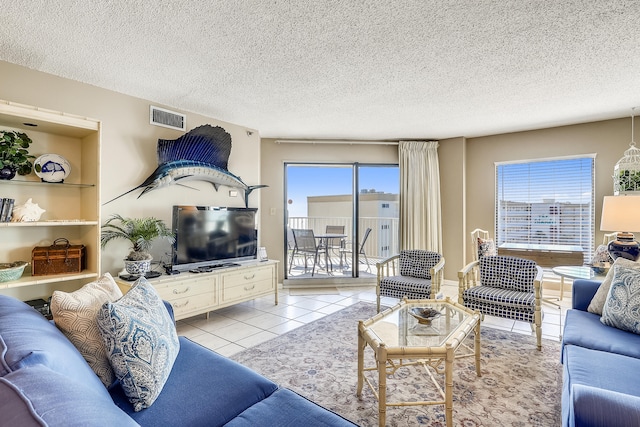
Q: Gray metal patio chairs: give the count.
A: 3